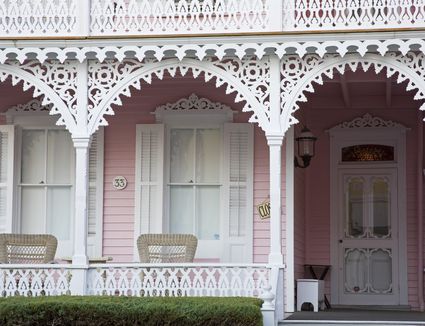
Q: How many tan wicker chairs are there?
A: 2